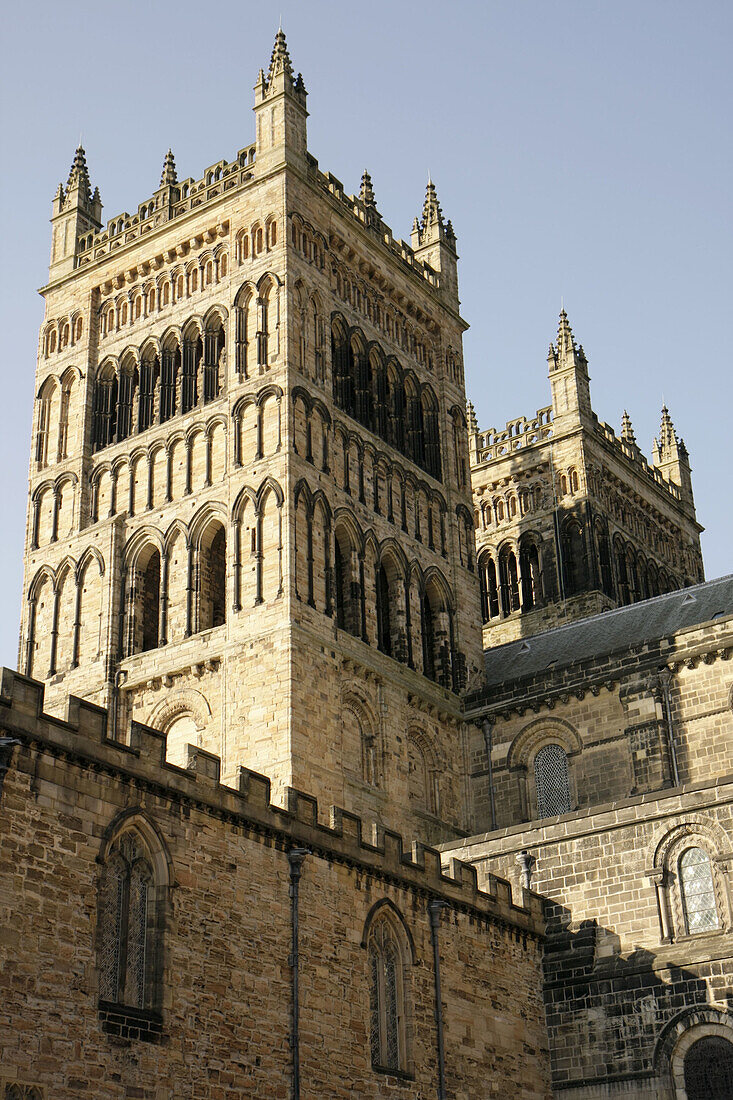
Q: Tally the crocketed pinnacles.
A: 9